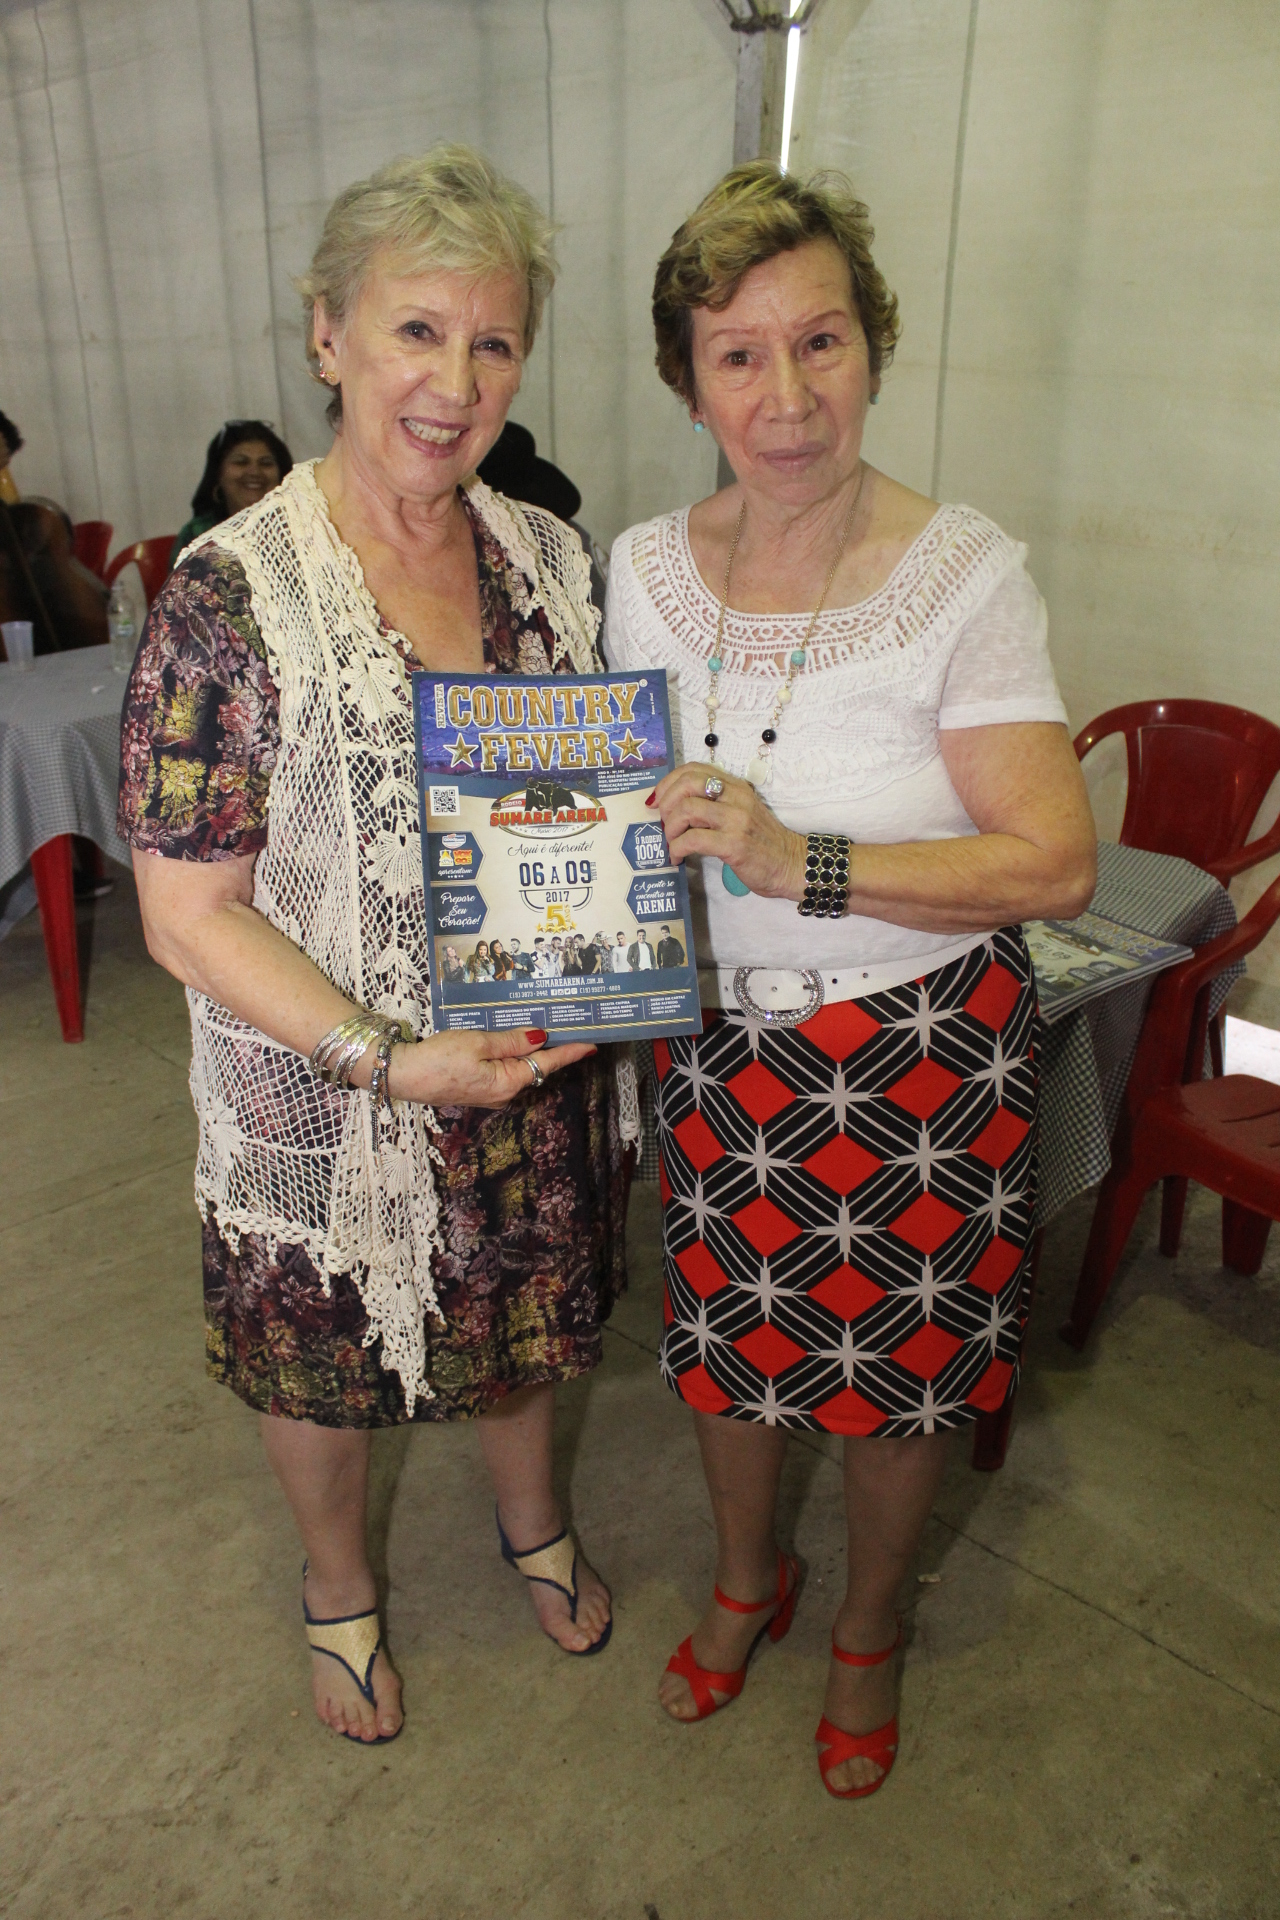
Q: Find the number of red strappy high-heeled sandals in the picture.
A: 2